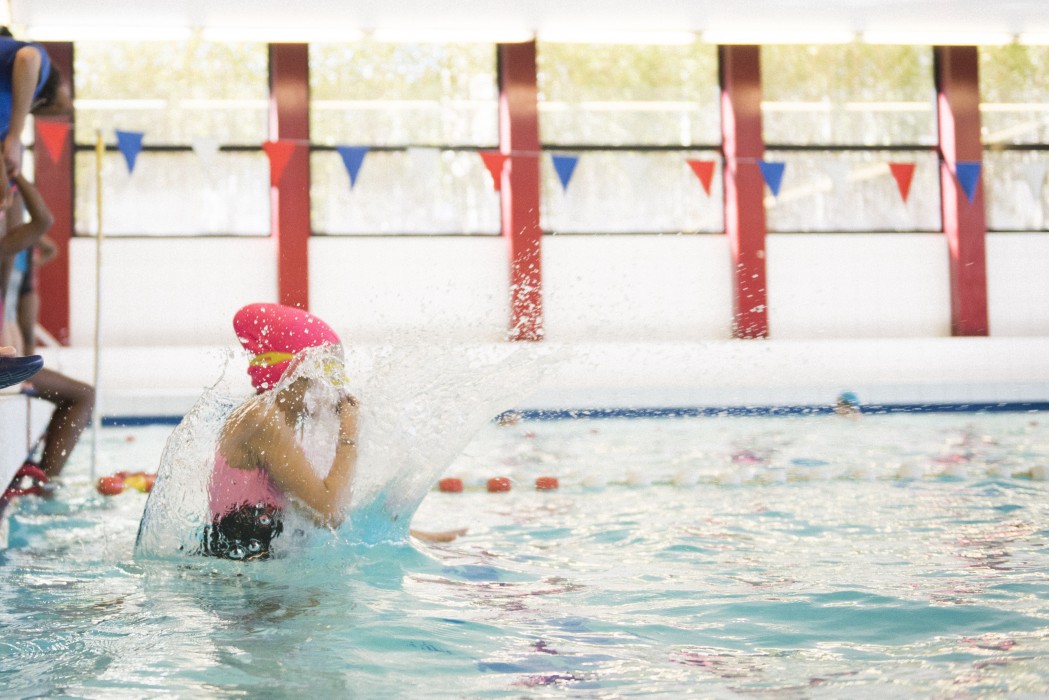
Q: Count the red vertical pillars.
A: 5